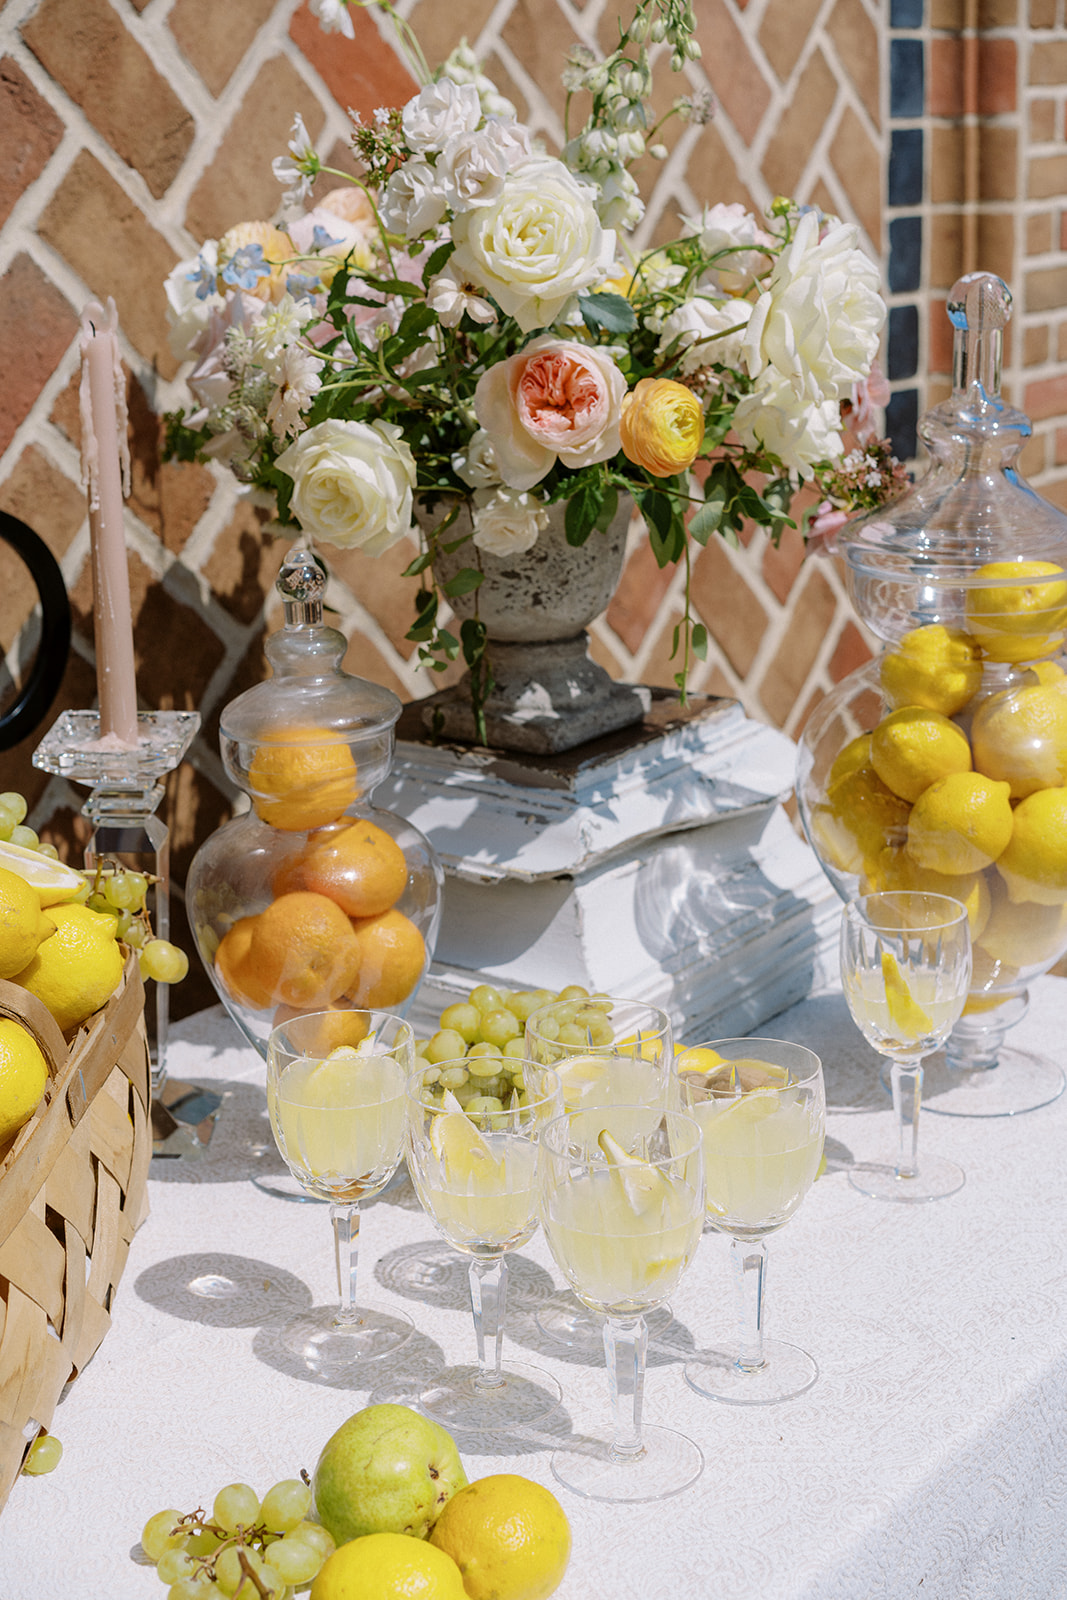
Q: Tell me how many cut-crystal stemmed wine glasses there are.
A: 6